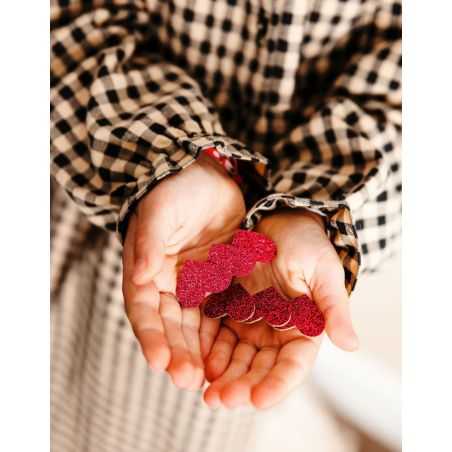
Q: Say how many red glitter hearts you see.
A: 6